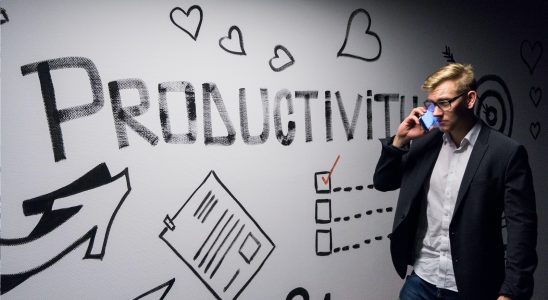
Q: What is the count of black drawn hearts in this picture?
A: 7